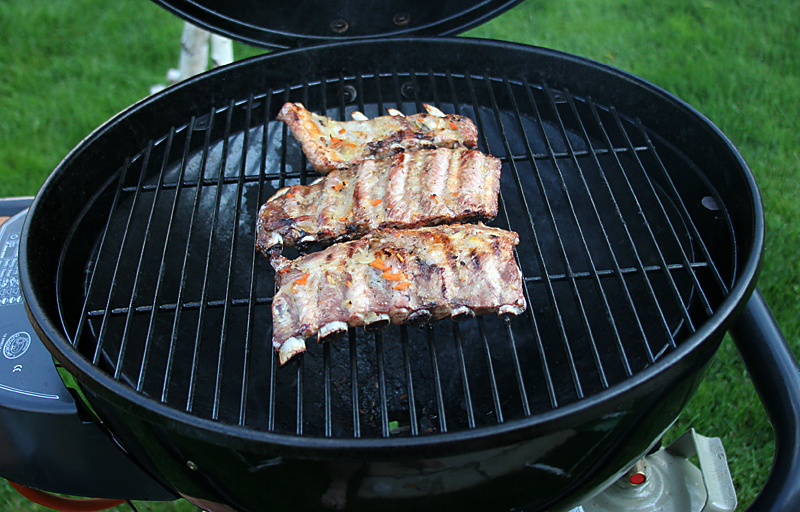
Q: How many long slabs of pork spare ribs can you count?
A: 3